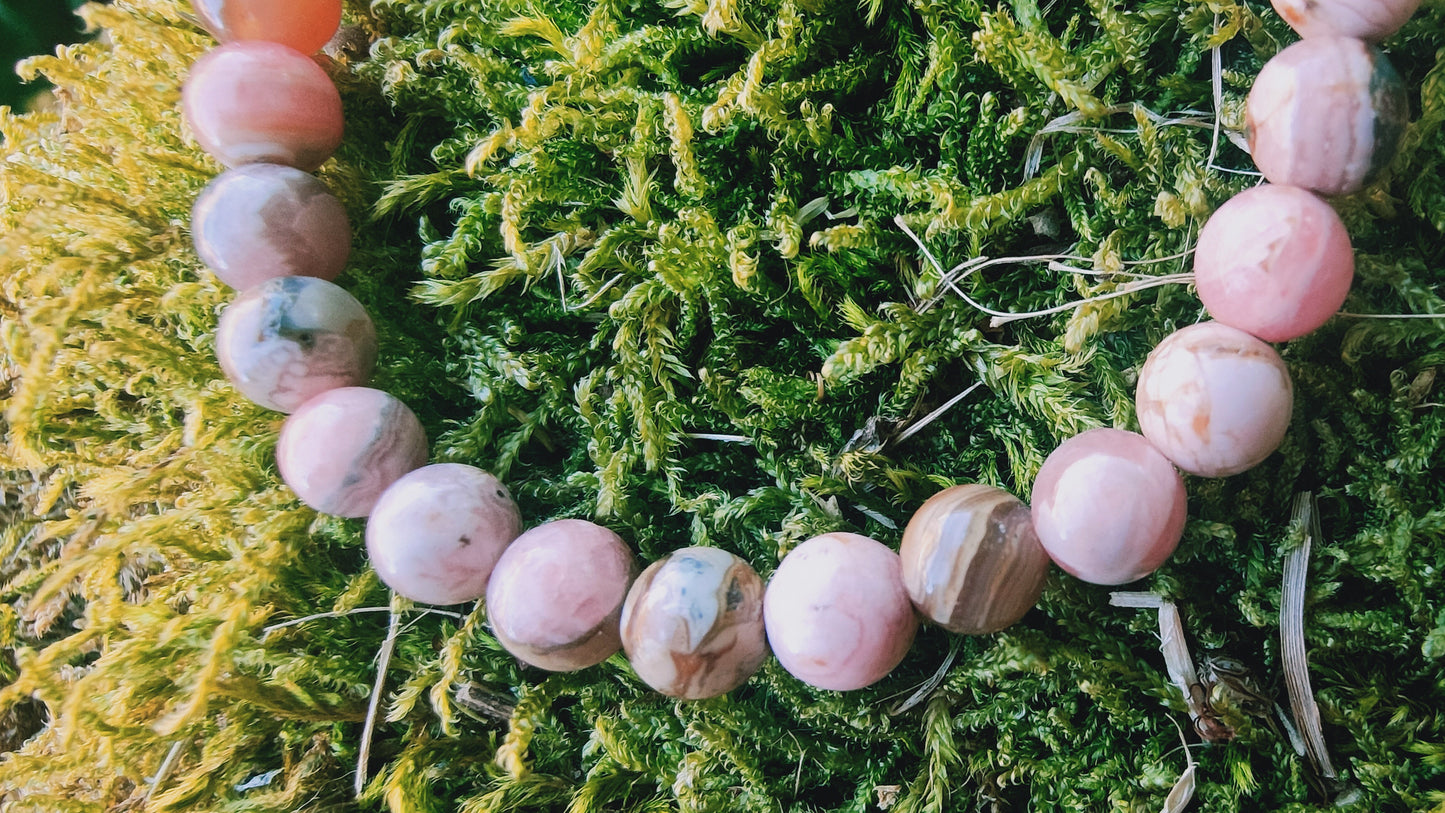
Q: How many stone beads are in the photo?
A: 15